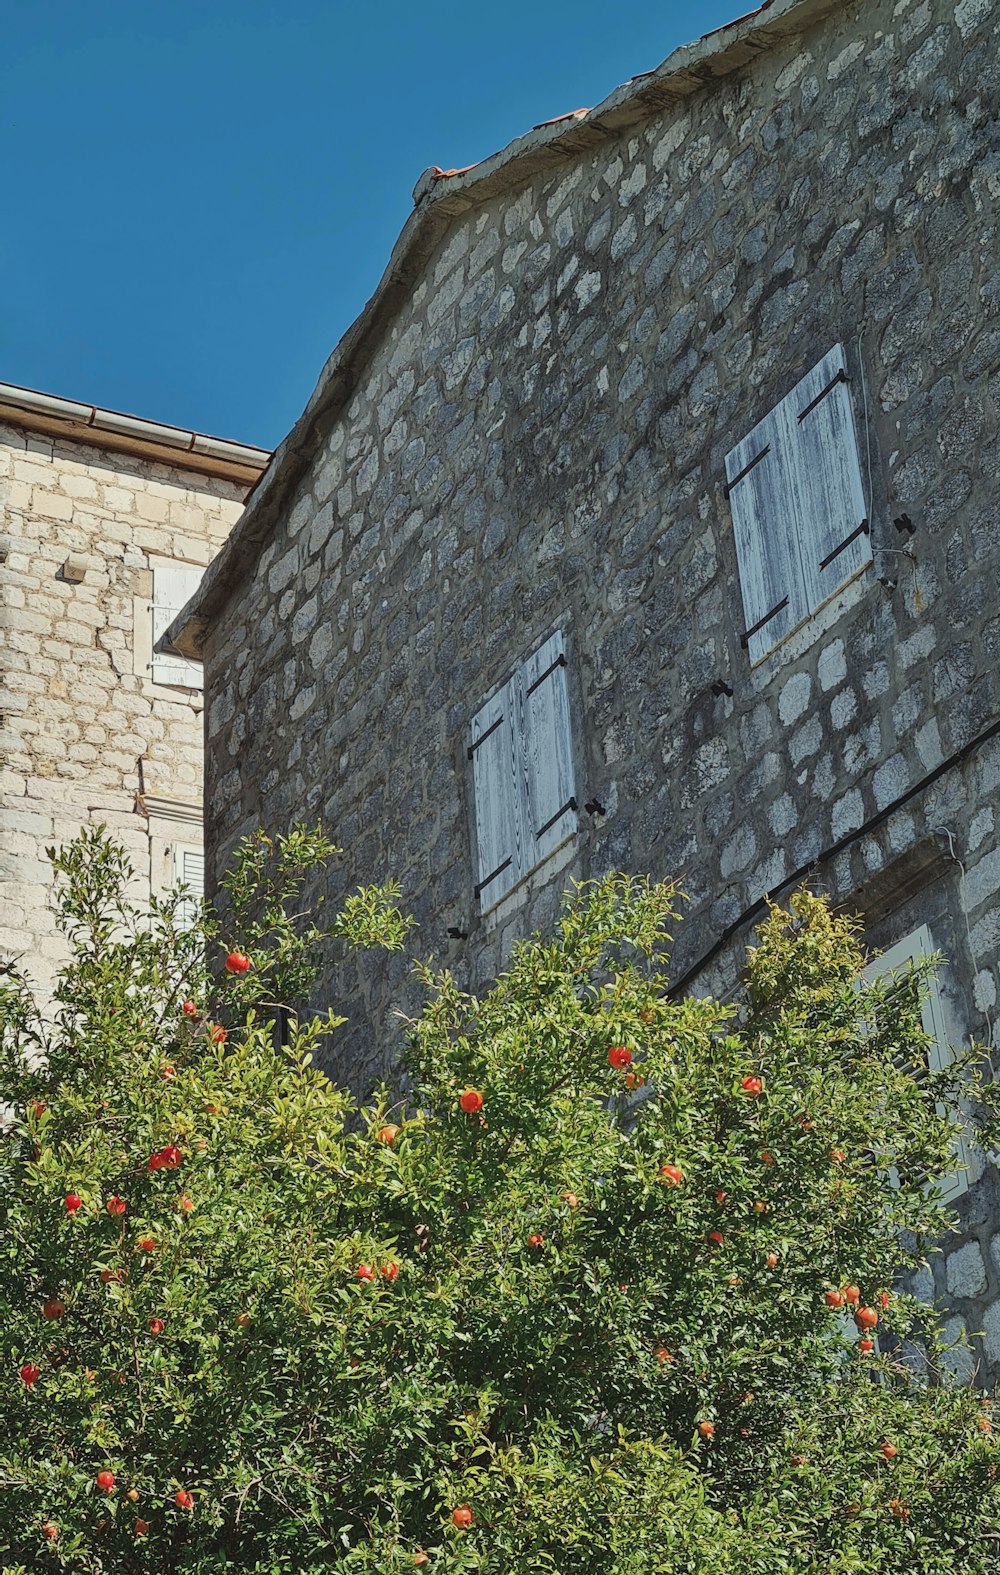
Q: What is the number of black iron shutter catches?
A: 4